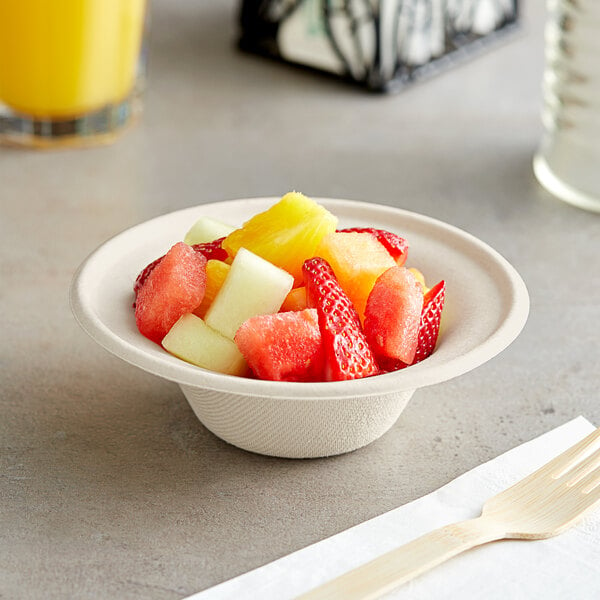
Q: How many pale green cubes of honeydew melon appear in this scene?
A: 3